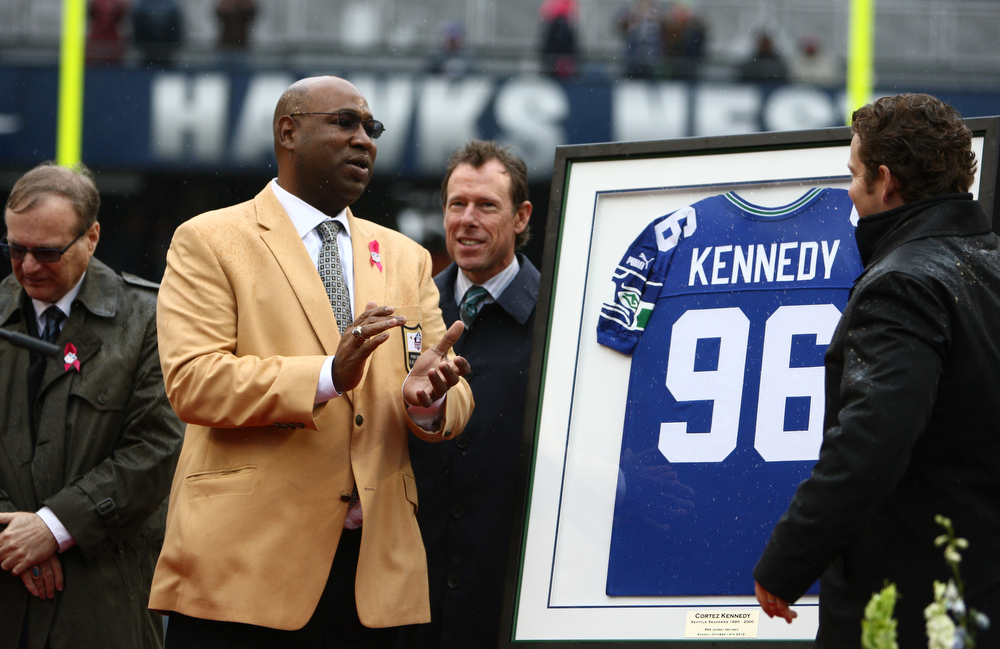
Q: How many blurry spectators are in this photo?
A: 9